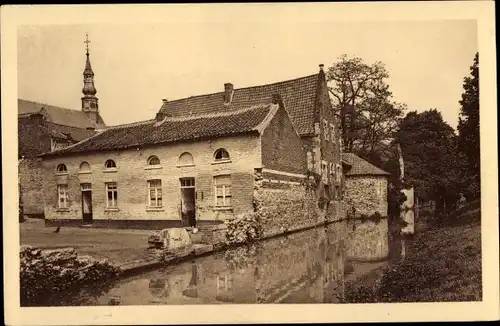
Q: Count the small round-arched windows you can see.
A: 6